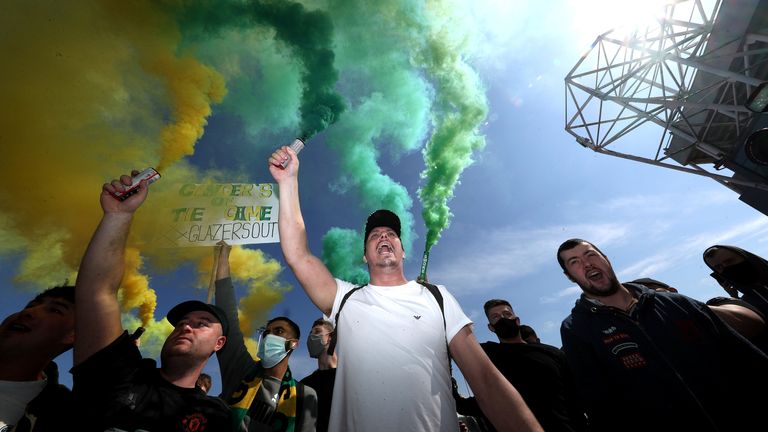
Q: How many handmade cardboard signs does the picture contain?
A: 1